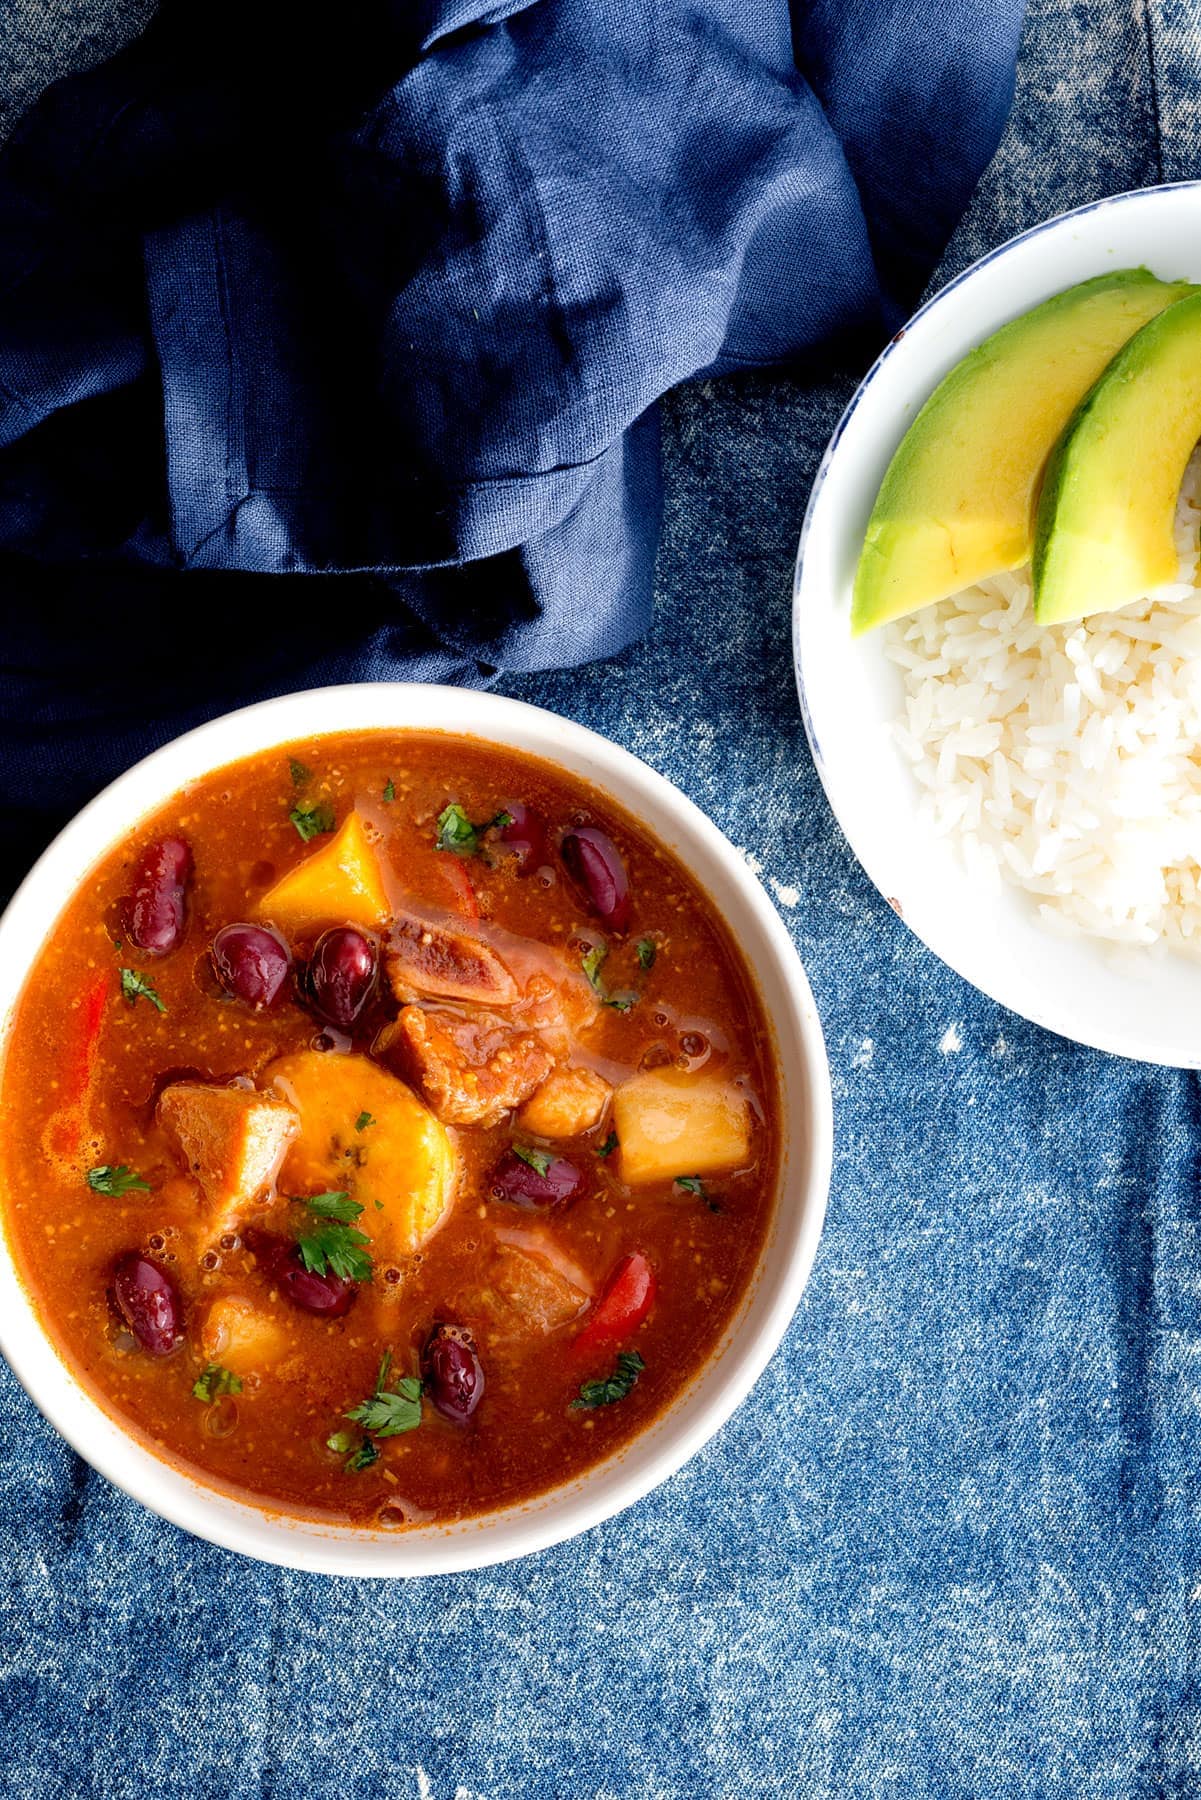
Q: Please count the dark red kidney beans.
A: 9